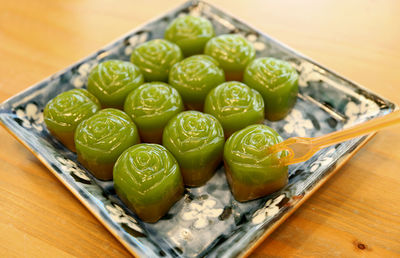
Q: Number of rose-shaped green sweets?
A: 13